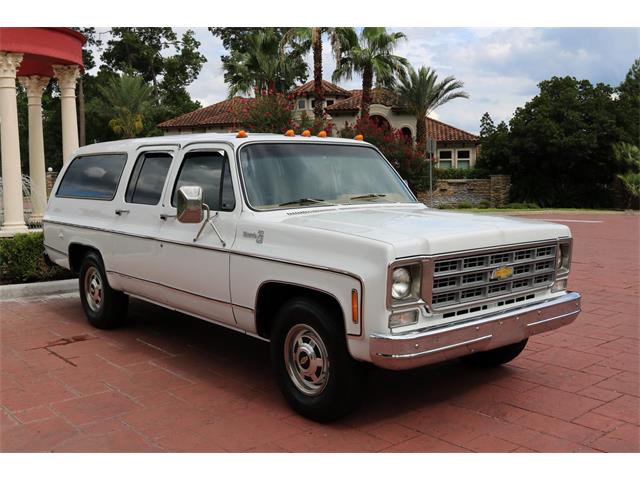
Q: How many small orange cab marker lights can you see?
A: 5